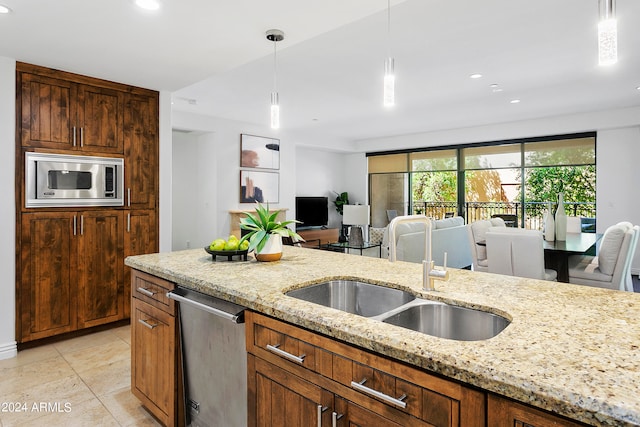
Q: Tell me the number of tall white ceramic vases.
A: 2